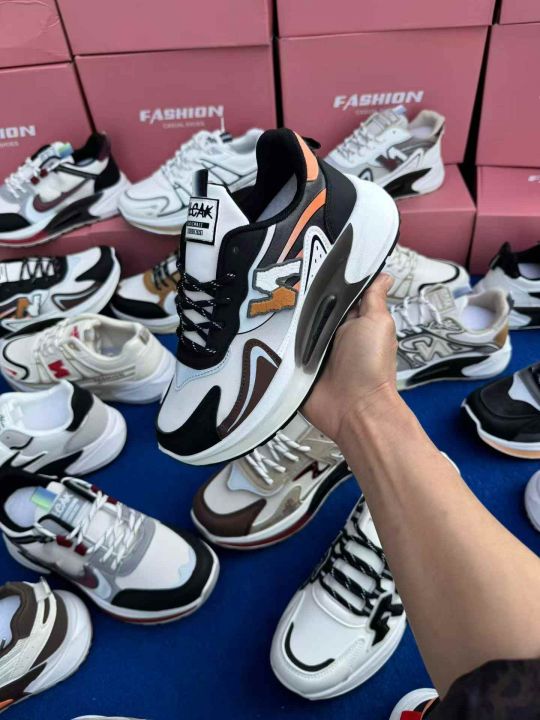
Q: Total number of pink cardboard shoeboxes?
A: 12